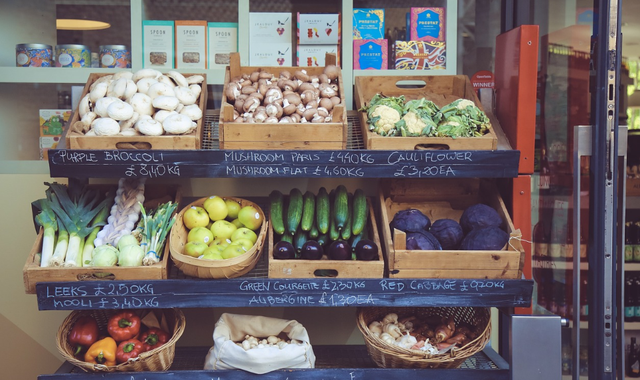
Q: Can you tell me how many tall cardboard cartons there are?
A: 3